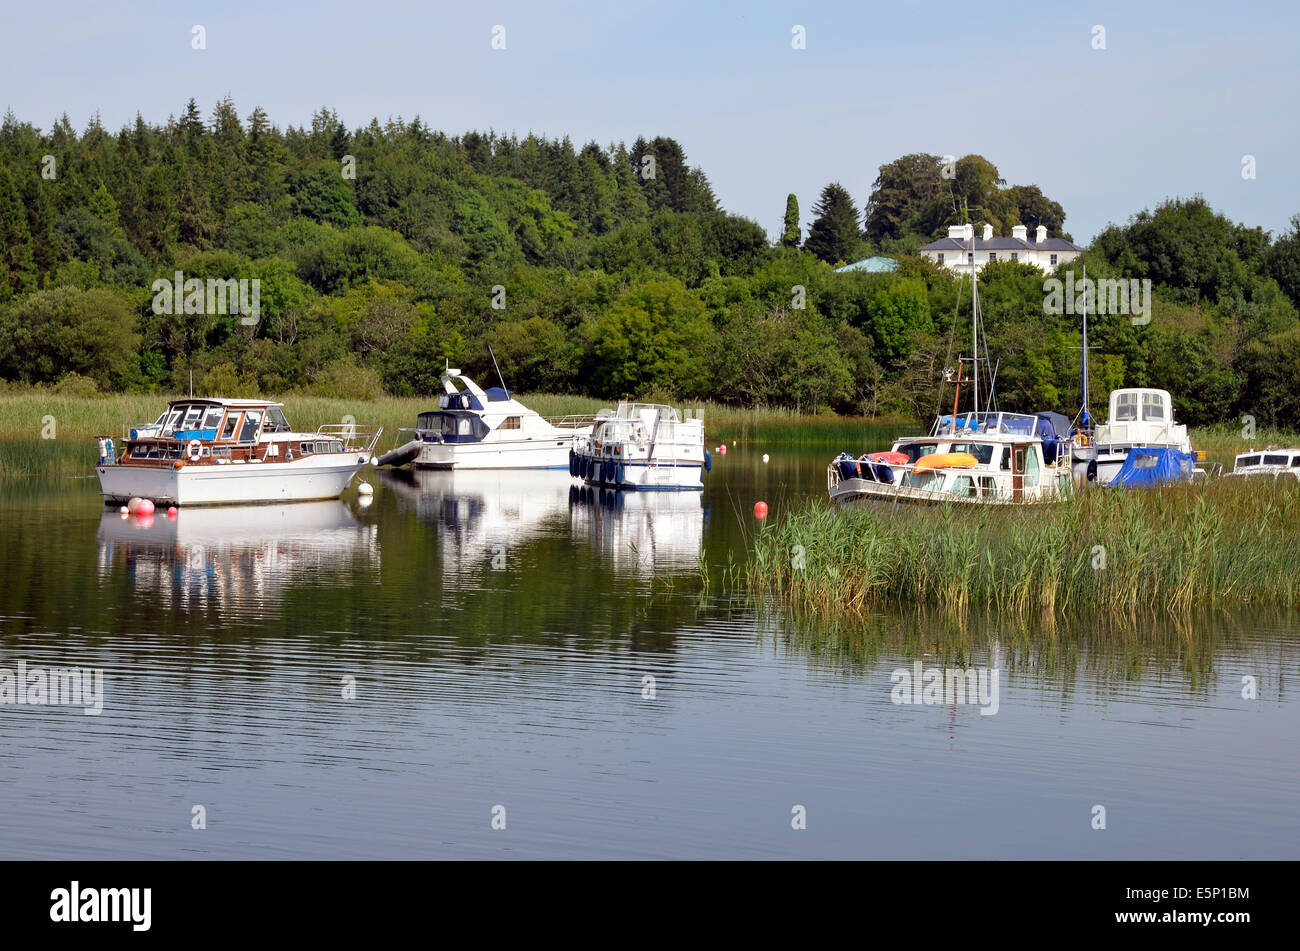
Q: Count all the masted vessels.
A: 2